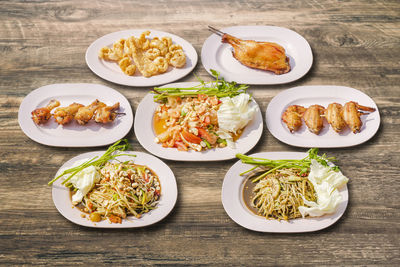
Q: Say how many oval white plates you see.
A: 7